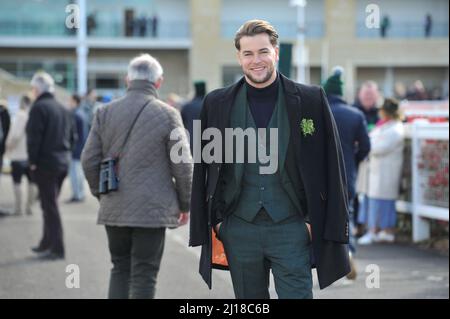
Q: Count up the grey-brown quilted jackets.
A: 1